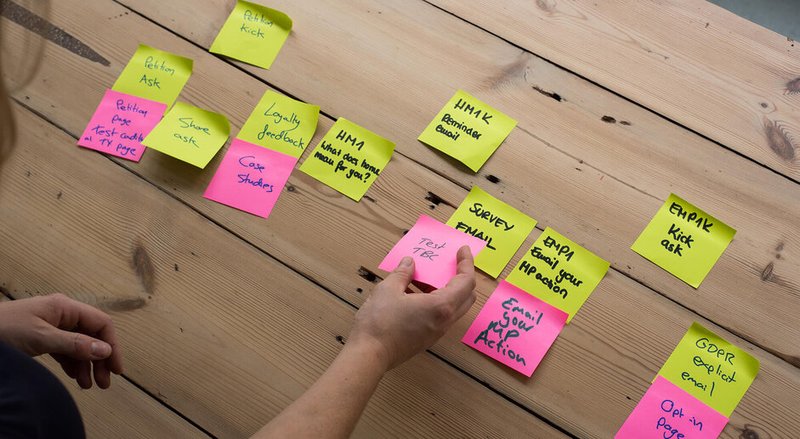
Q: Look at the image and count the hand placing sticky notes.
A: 1